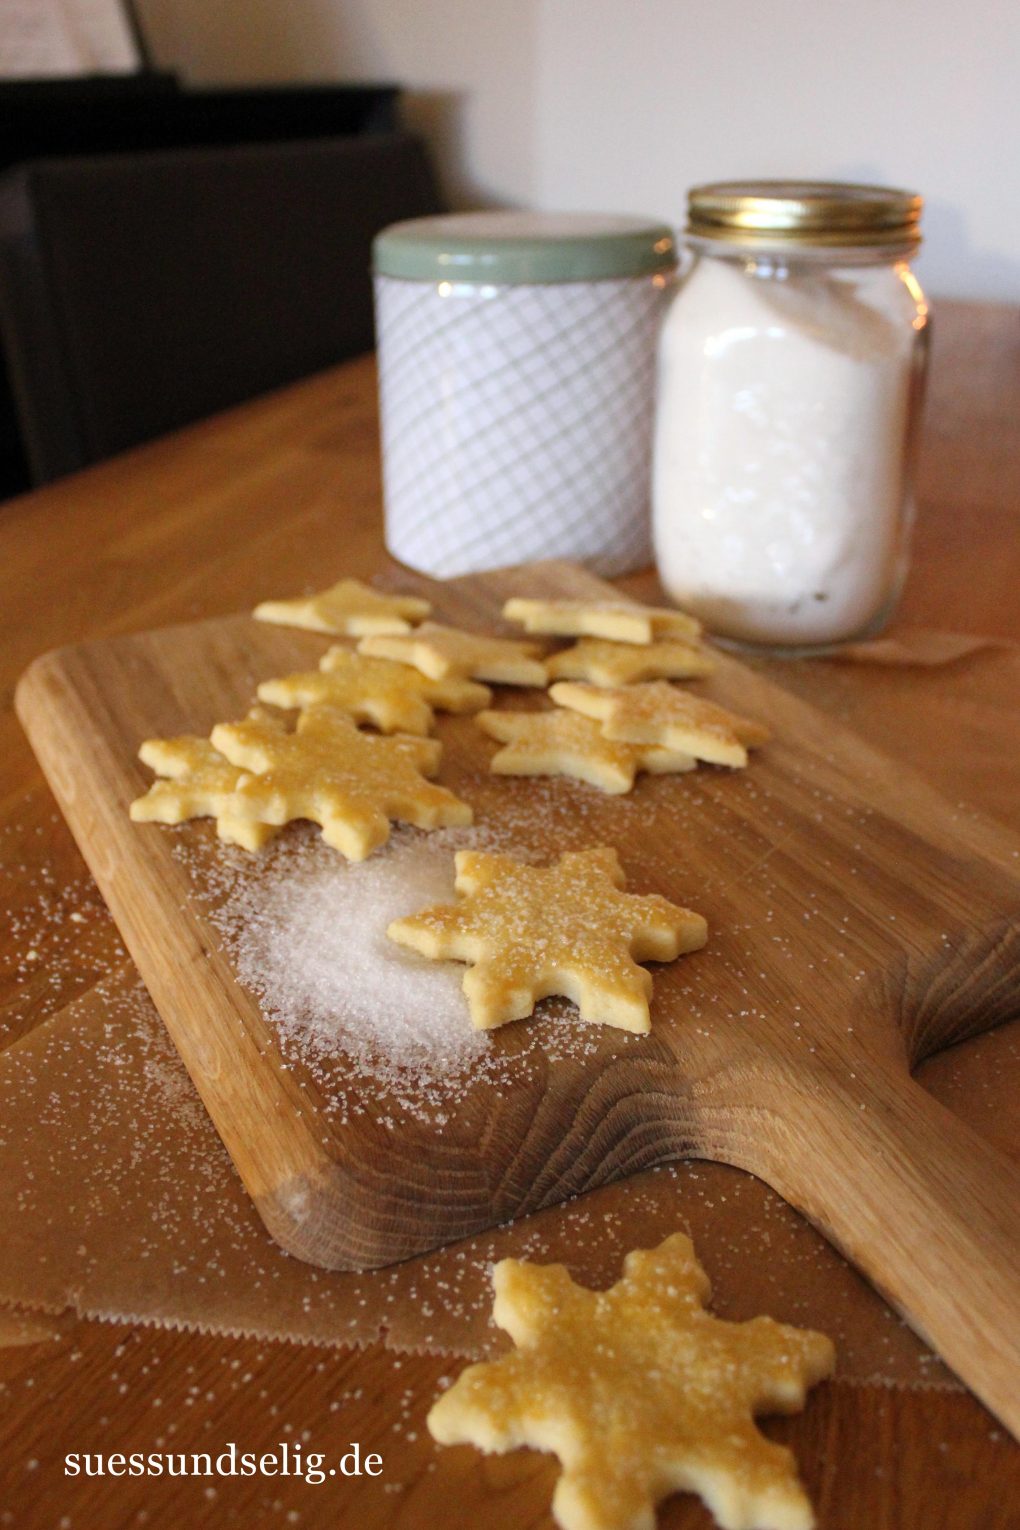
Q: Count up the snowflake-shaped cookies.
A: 5